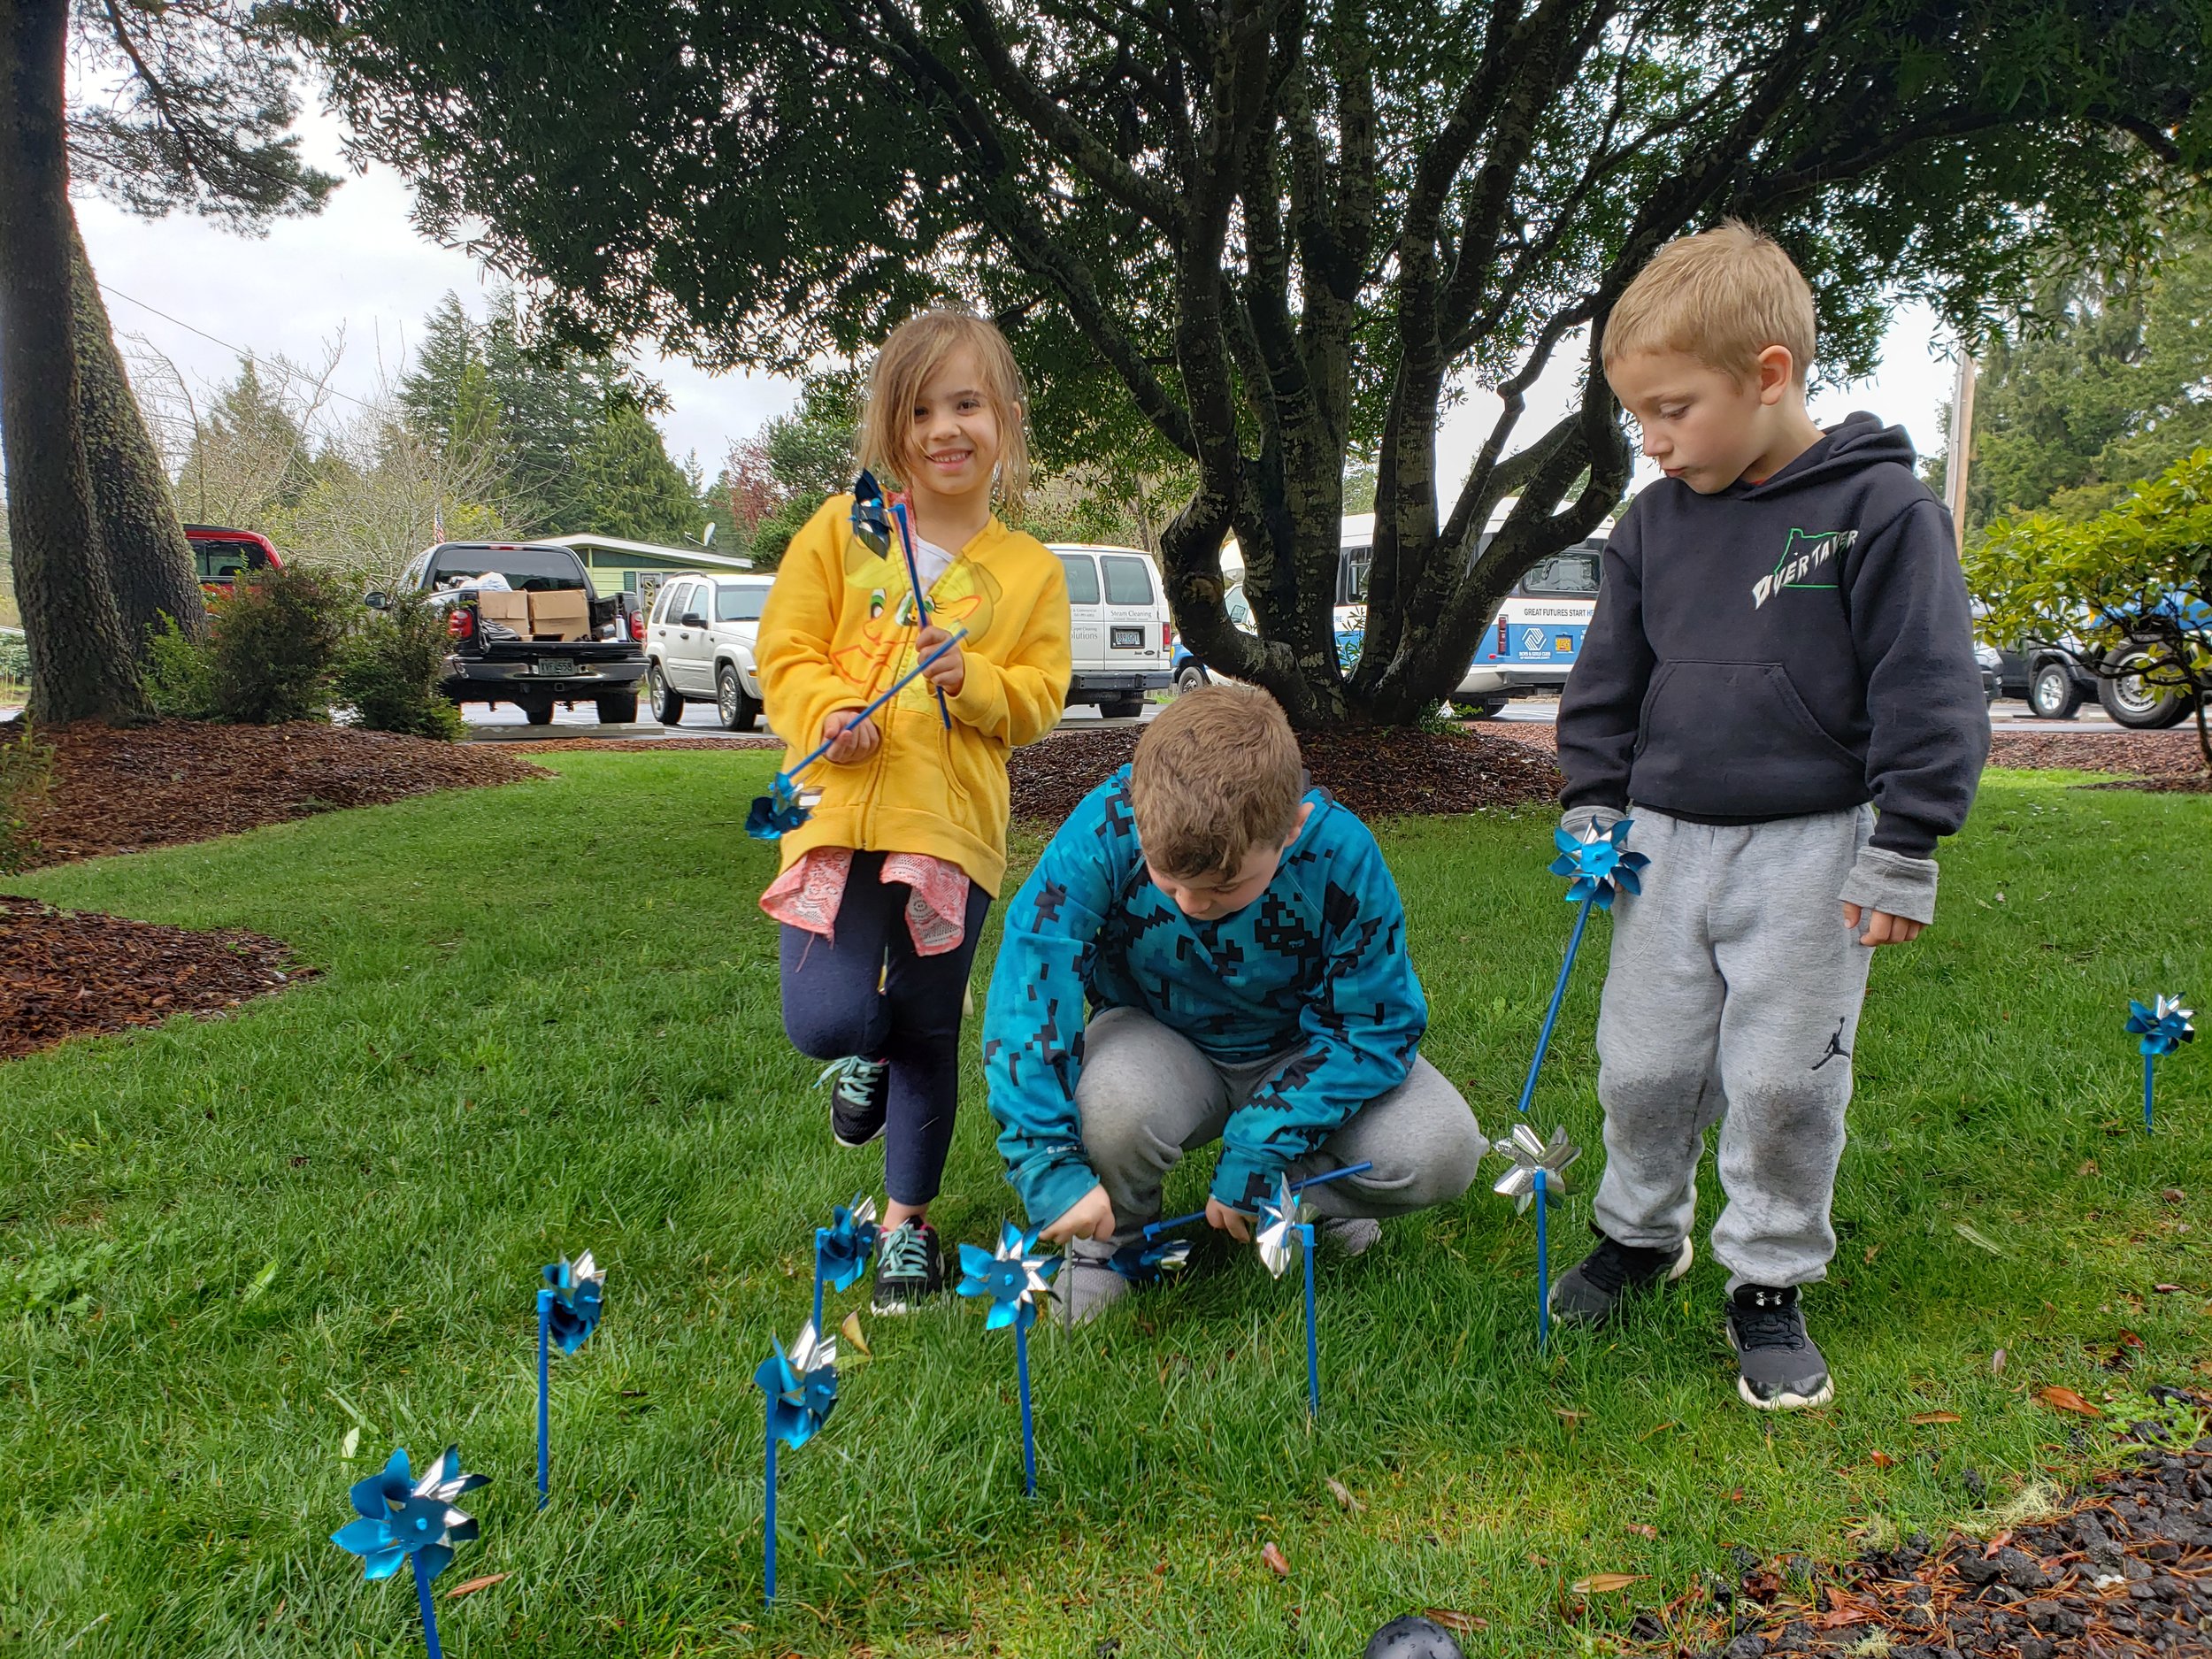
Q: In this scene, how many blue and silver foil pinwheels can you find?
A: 12